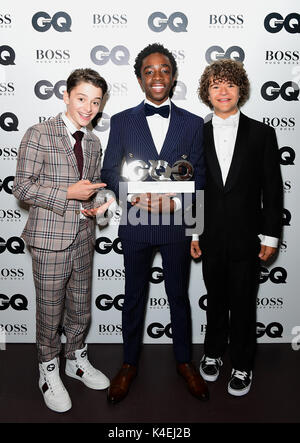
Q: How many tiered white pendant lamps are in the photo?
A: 0